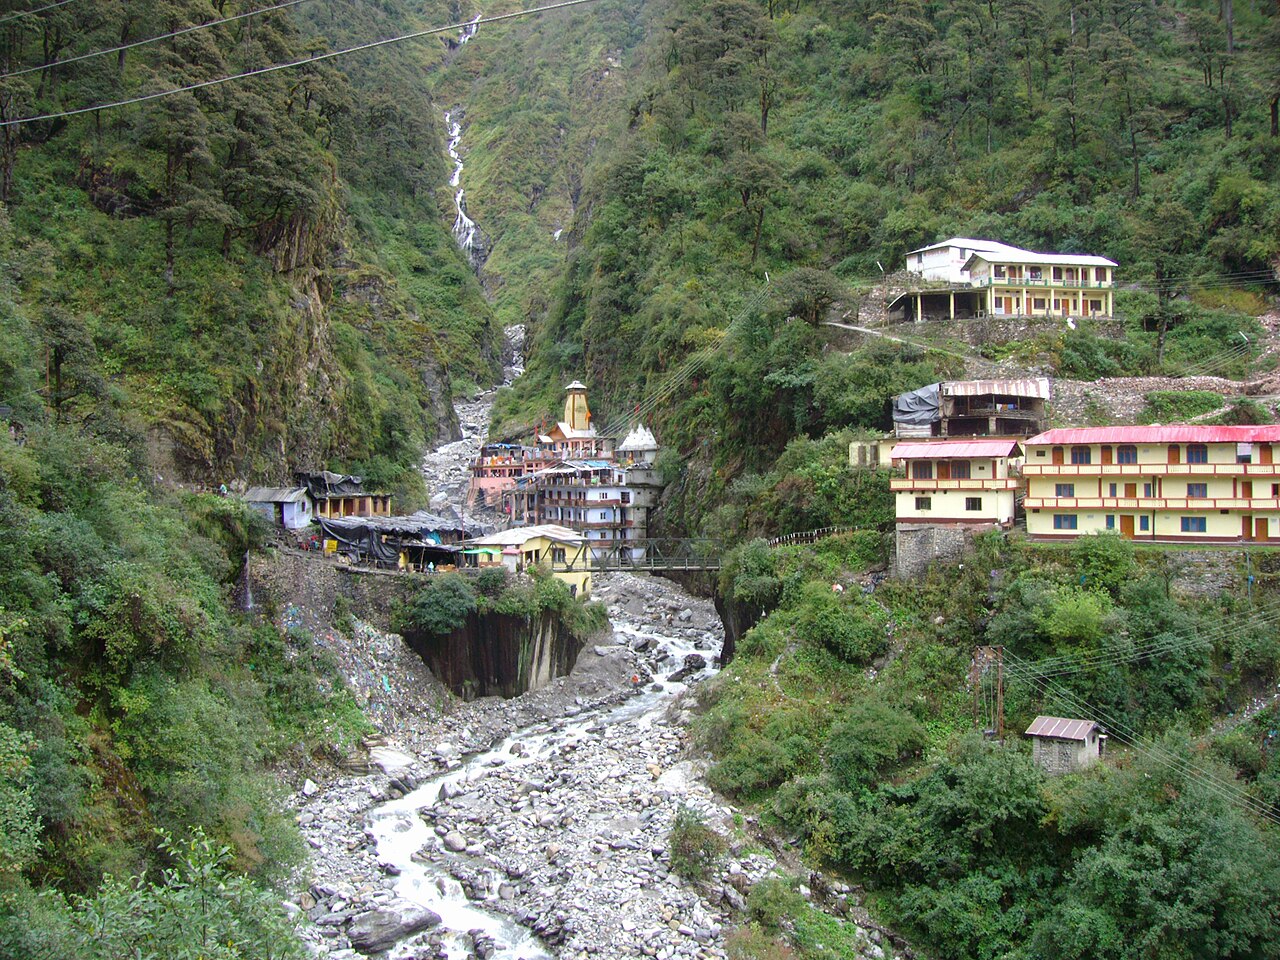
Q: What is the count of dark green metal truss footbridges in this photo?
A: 1